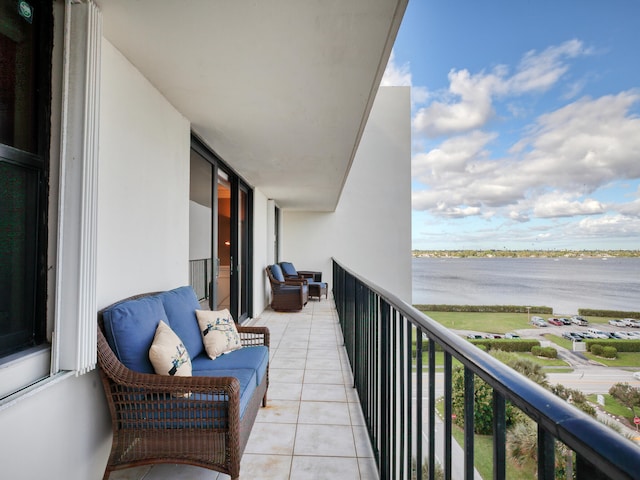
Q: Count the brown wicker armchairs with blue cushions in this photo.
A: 2